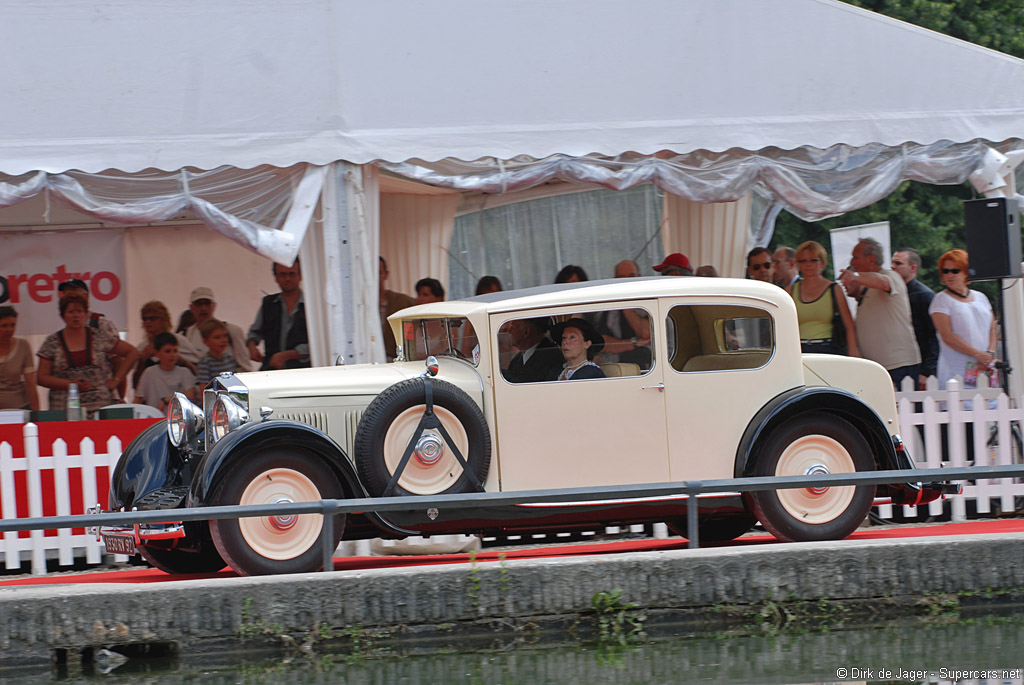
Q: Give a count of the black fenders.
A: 3